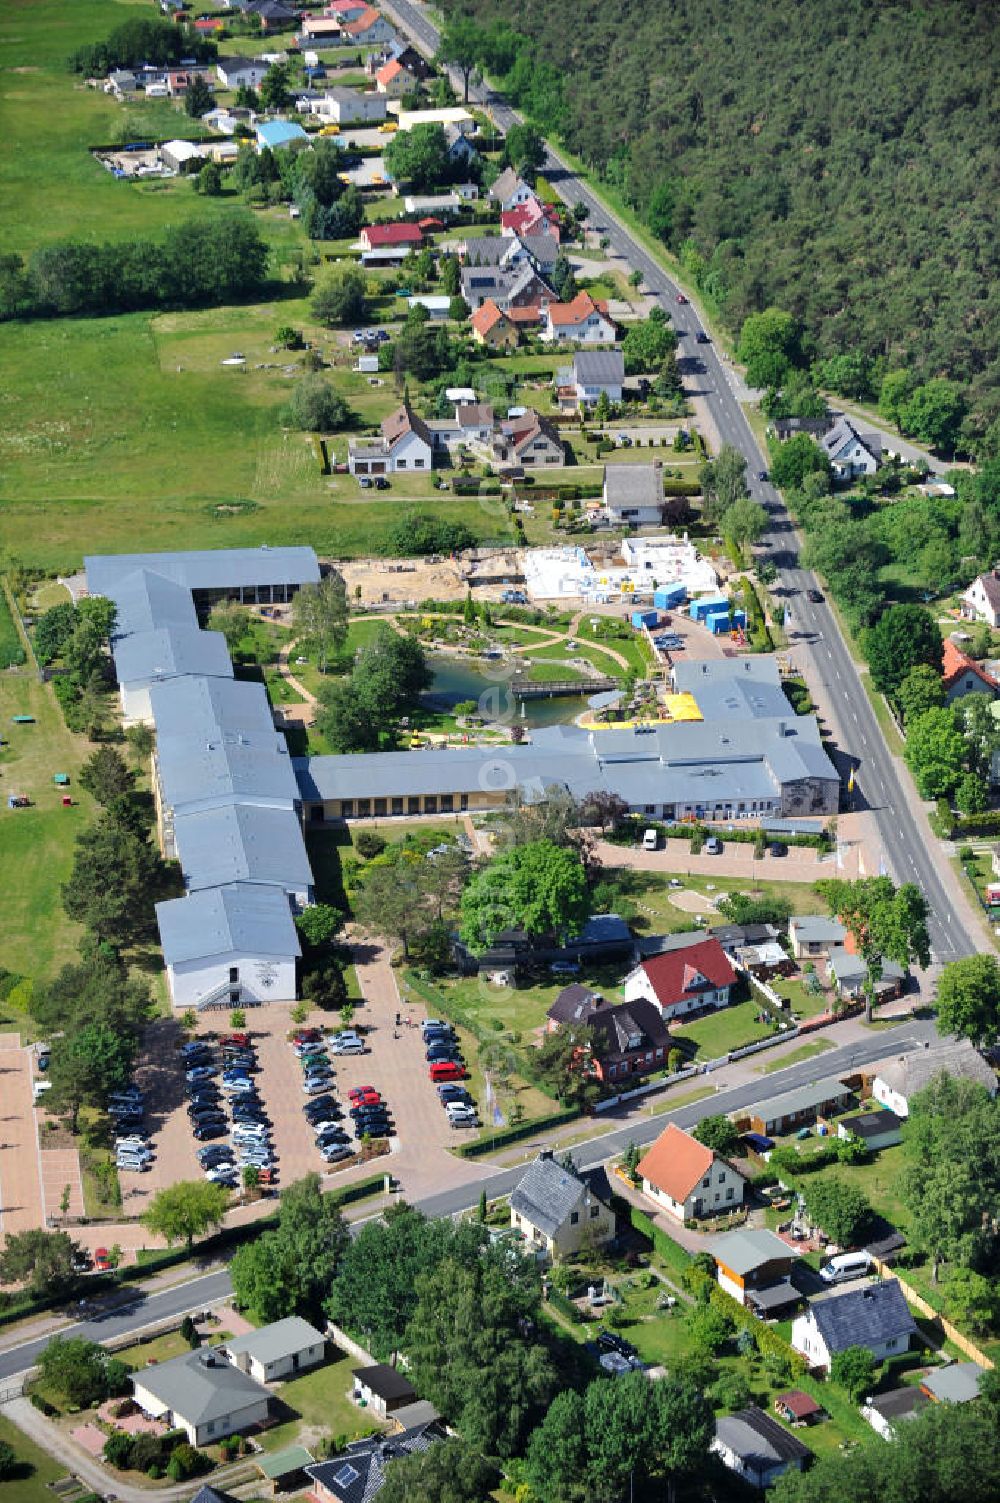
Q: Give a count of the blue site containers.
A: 4